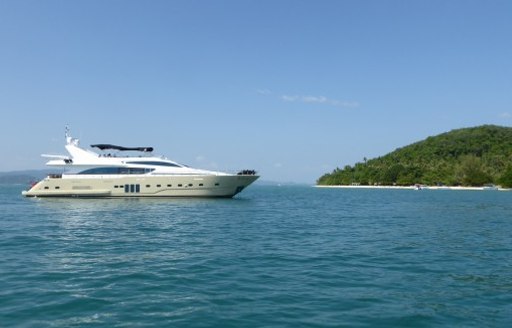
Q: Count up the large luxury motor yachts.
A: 1